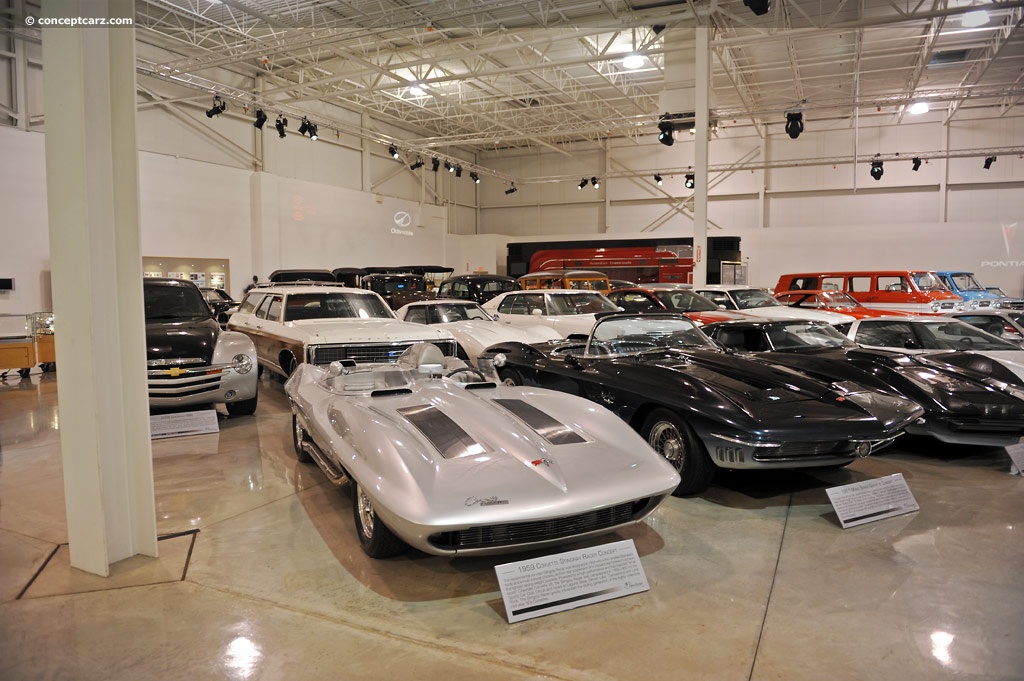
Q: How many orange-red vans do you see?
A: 1